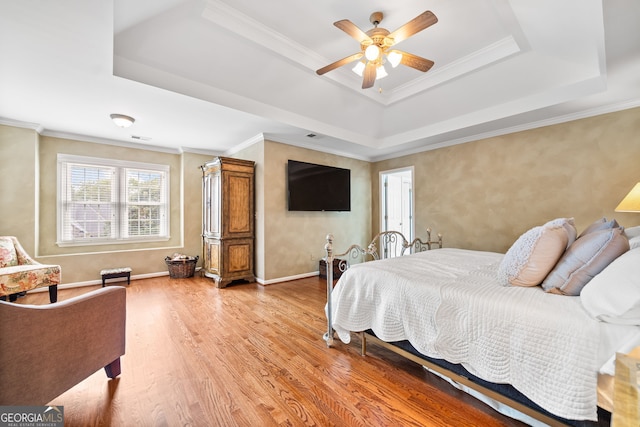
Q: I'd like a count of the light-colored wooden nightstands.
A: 1